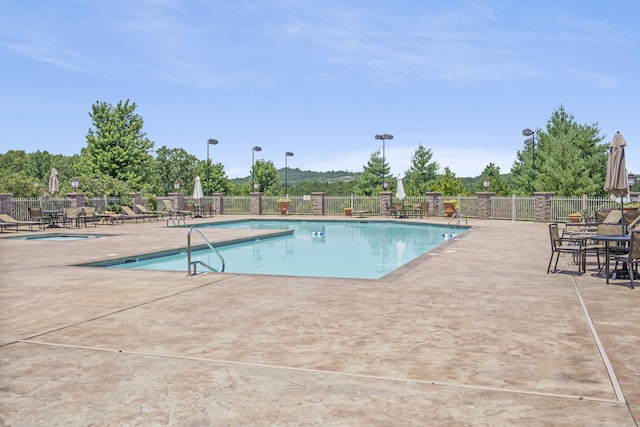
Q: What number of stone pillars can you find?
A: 12